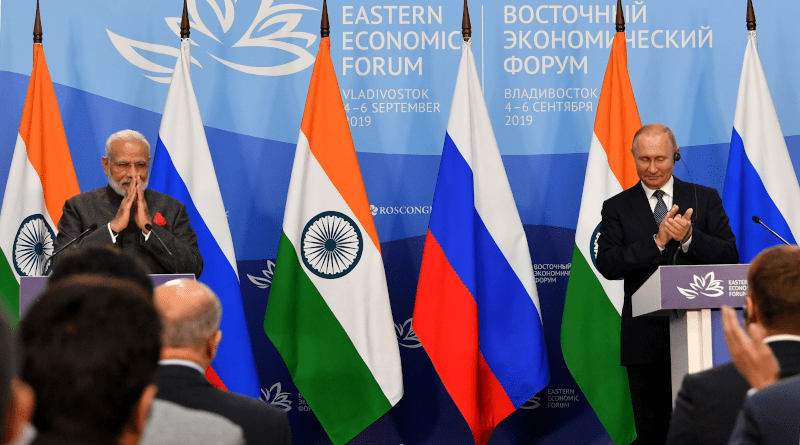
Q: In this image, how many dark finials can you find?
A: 6